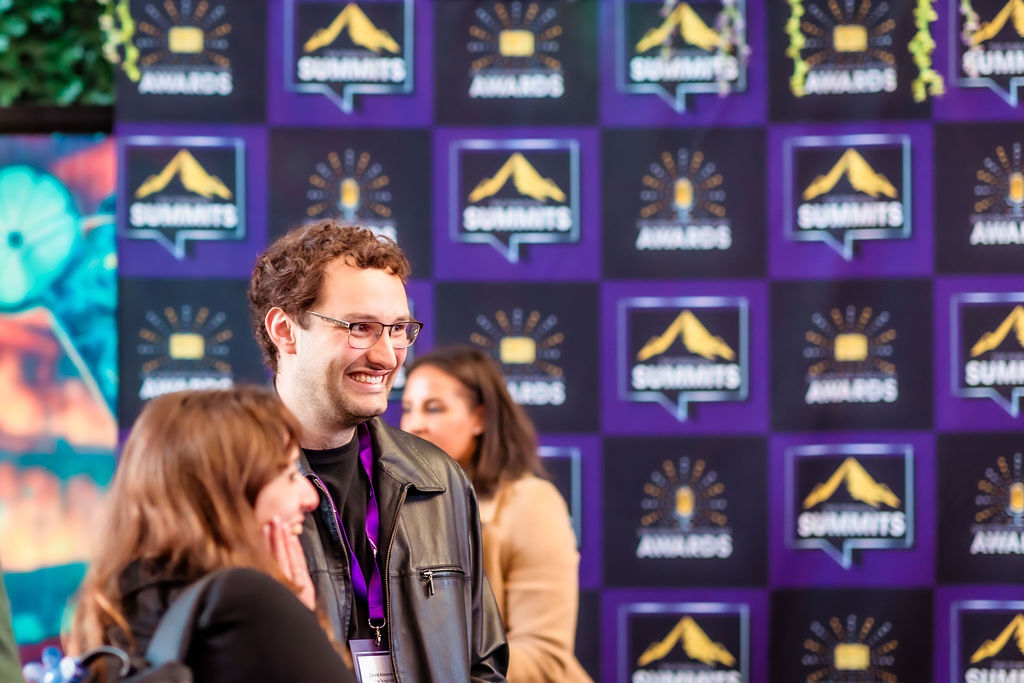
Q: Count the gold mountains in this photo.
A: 11